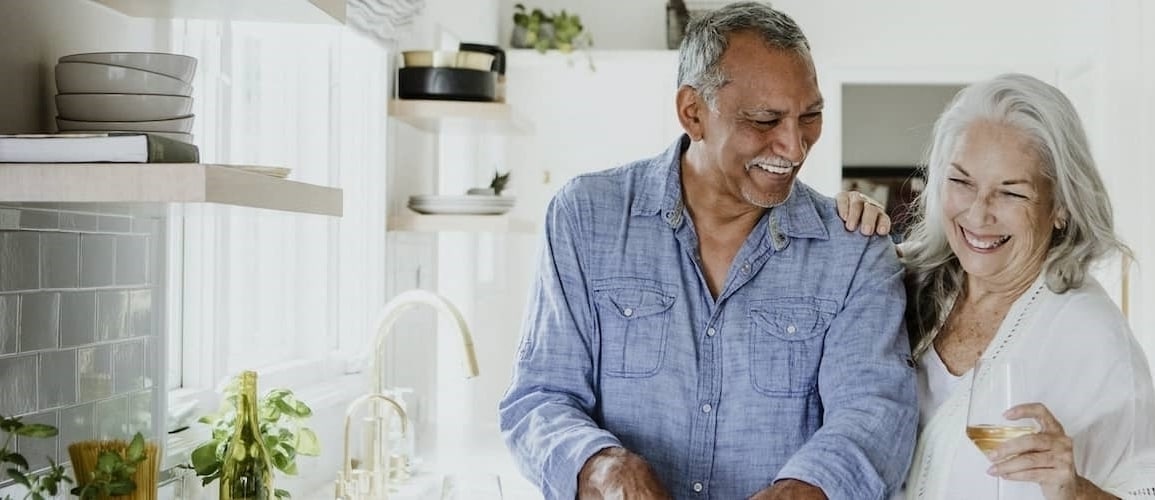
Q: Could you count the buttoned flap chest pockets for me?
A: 2